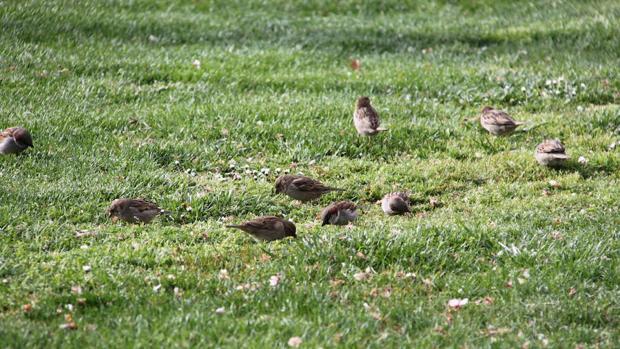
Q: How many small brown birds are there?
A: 9